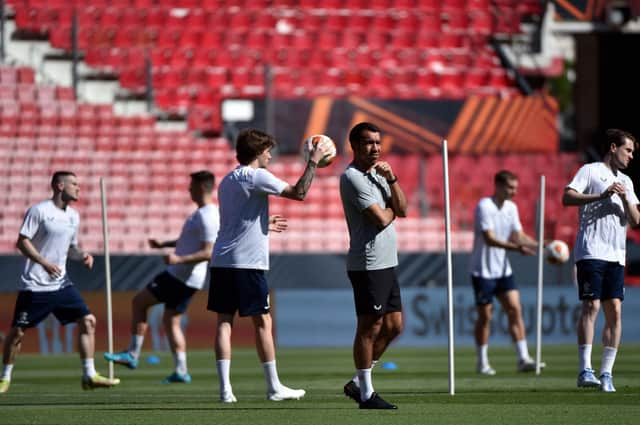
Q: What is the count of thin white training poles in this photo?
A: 3